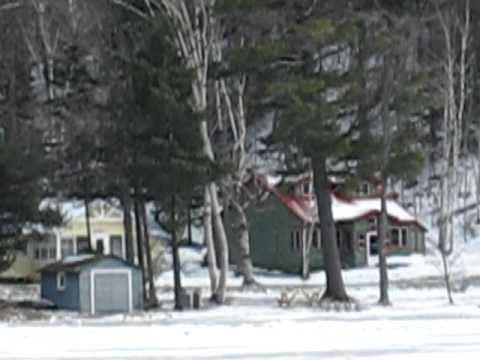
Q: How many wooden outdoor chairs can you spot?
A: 2